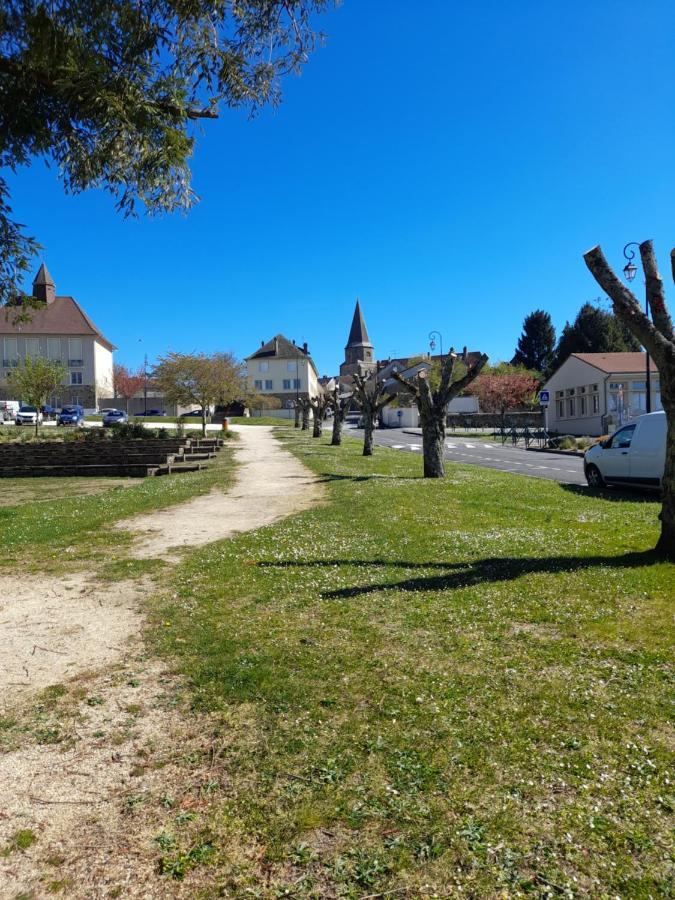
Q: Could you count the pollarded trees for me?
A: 7